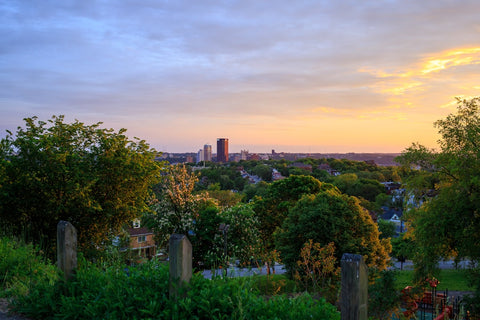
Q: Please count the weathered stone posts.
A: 3